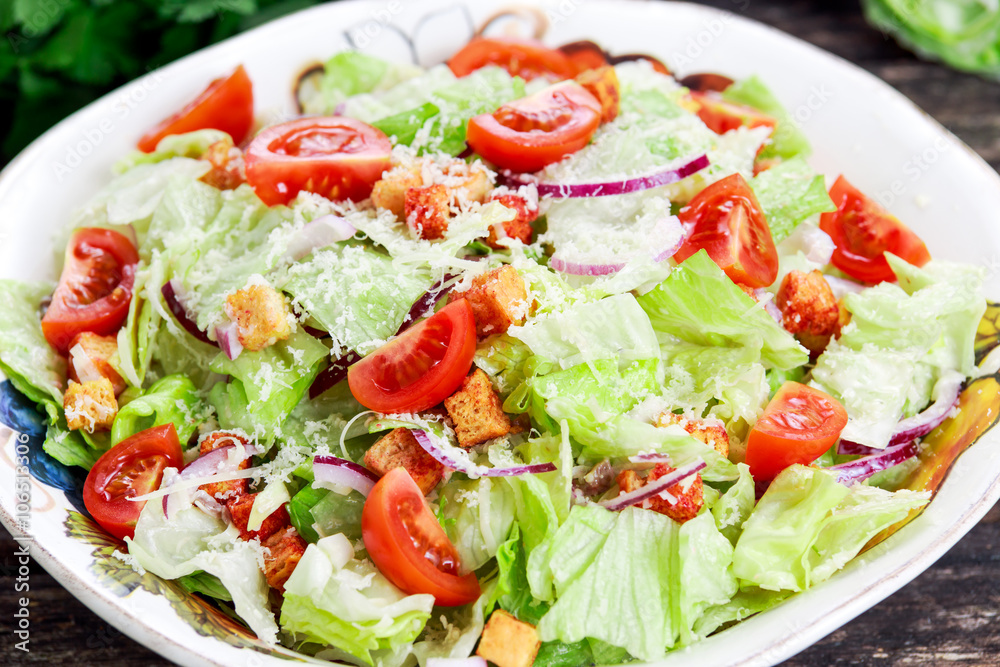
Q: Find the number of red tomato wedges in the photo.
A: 12